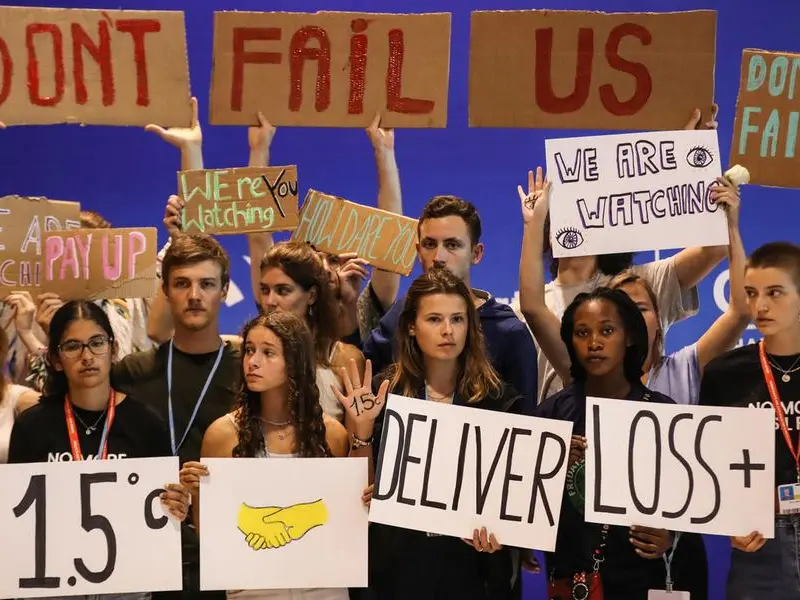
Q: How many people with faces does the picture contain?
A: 9